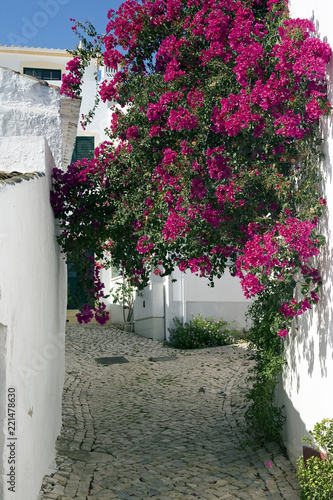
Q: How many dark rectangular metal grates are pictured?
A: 2